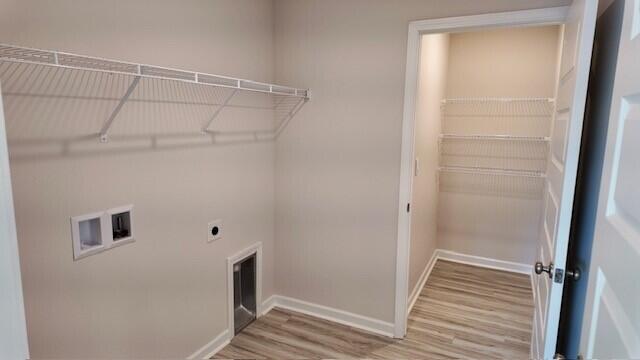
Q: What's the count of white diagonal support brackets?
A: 2